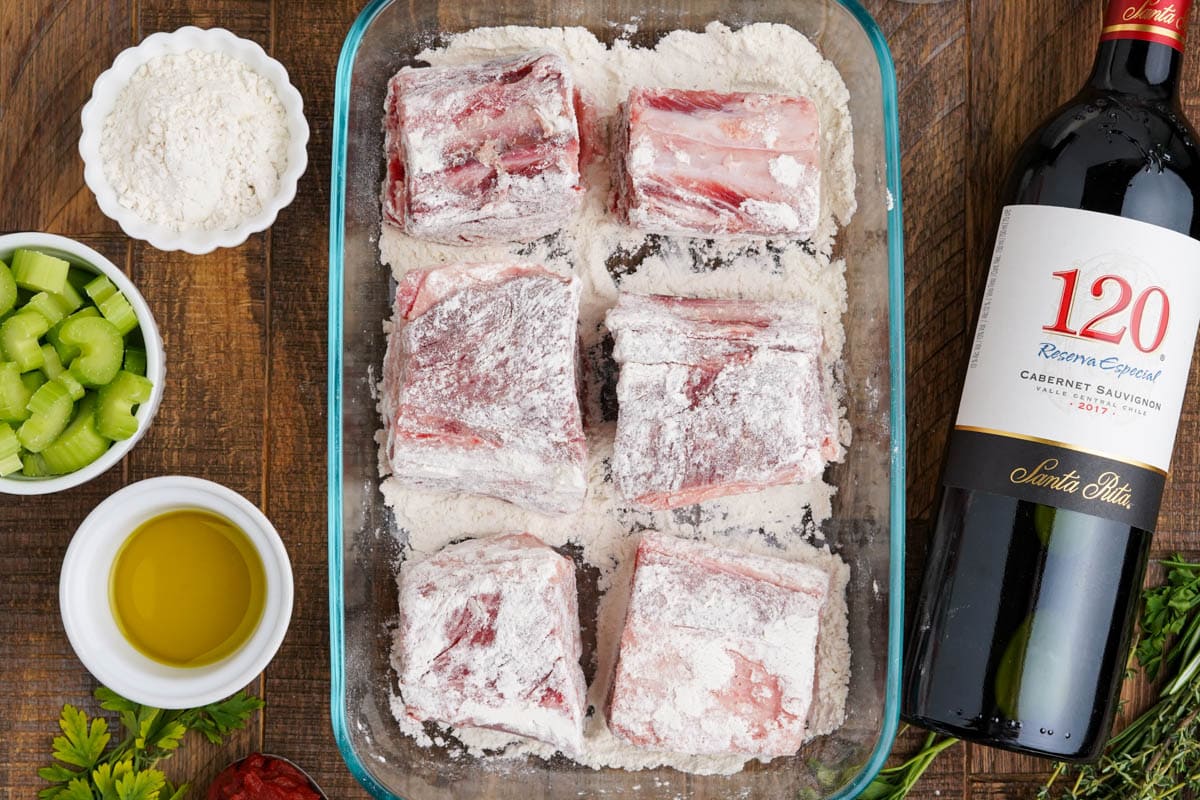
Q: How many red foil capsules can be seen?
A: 1